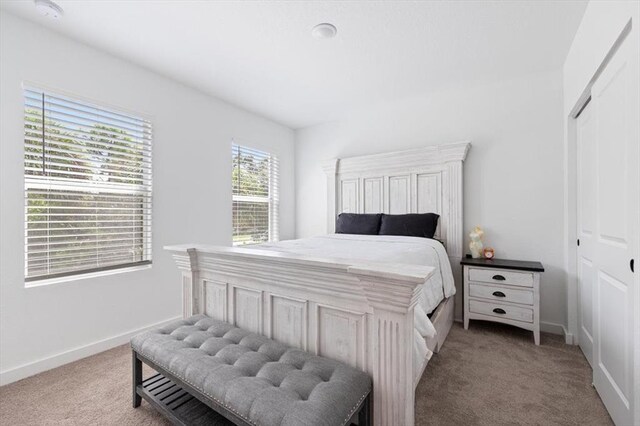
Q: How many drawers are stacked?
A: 3